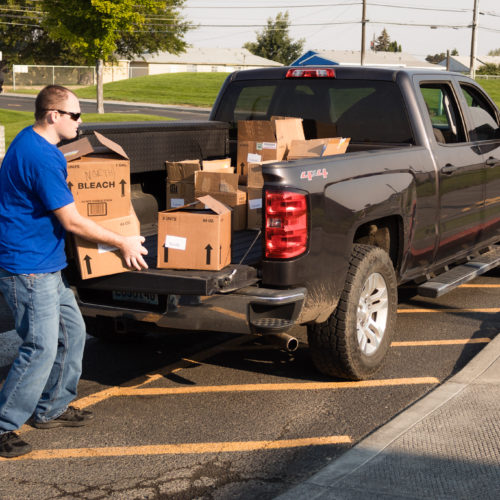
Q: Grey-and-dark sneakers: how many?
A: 2